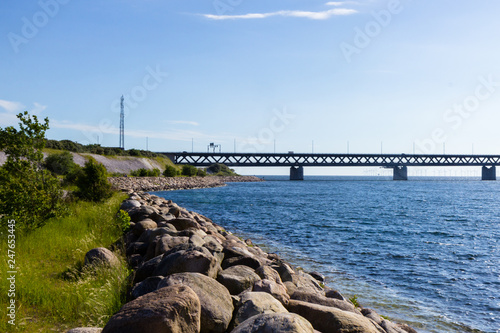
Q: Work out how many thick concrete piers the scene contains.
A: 3